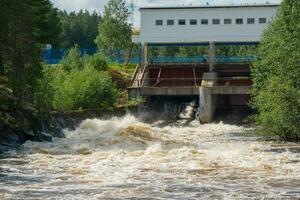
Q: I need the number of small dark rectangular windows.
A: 10